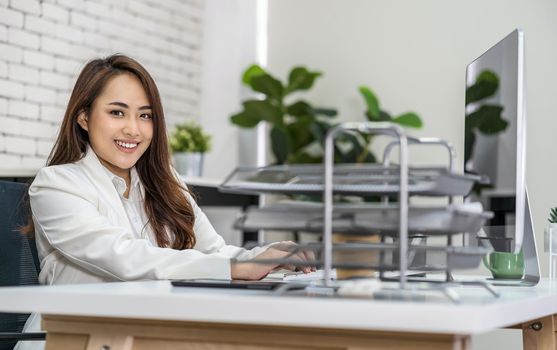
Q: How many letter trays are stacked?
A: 3